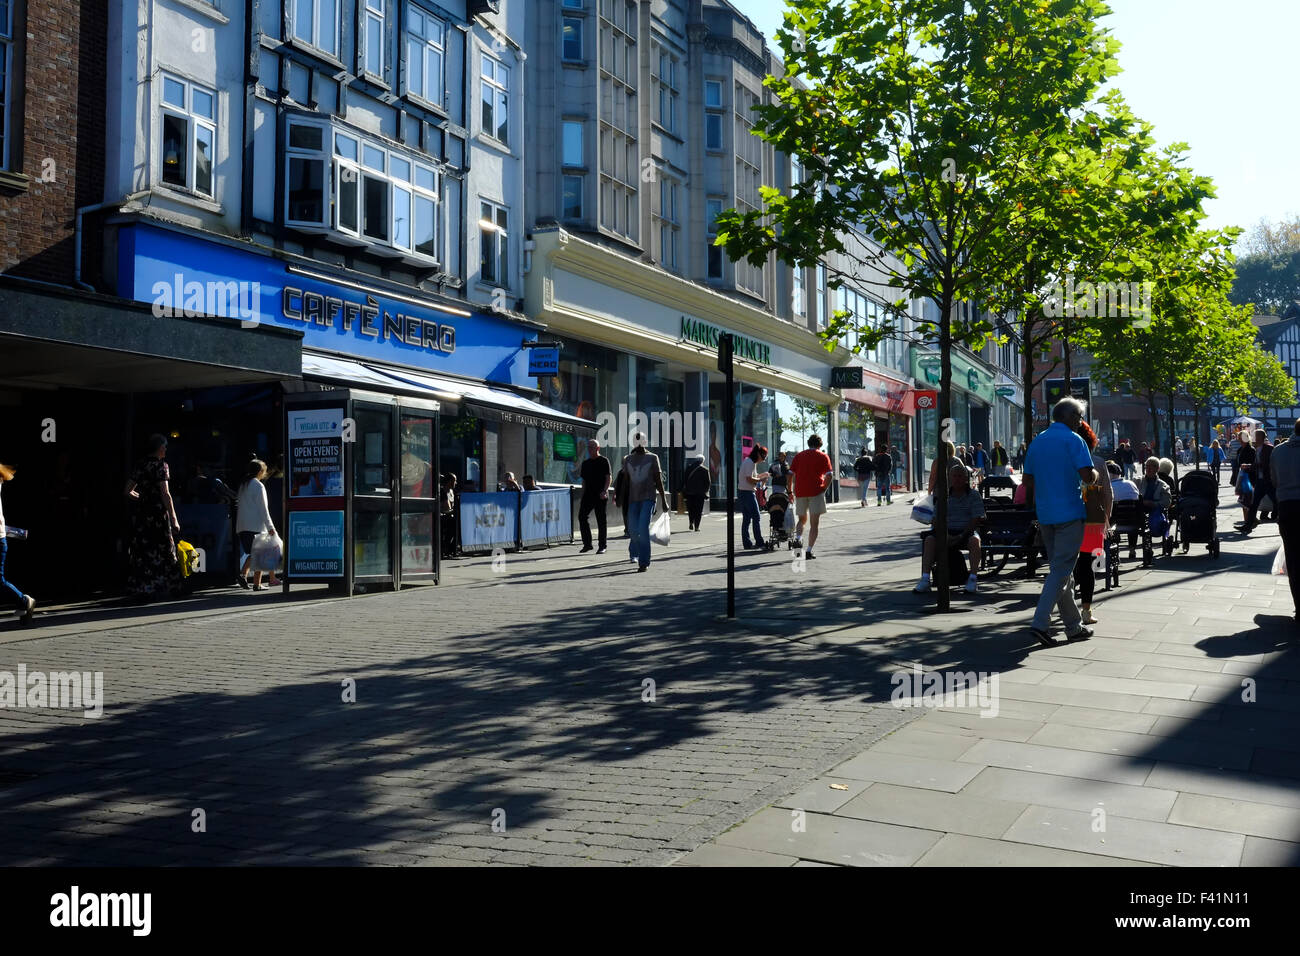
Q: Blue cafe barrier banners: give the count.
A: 2